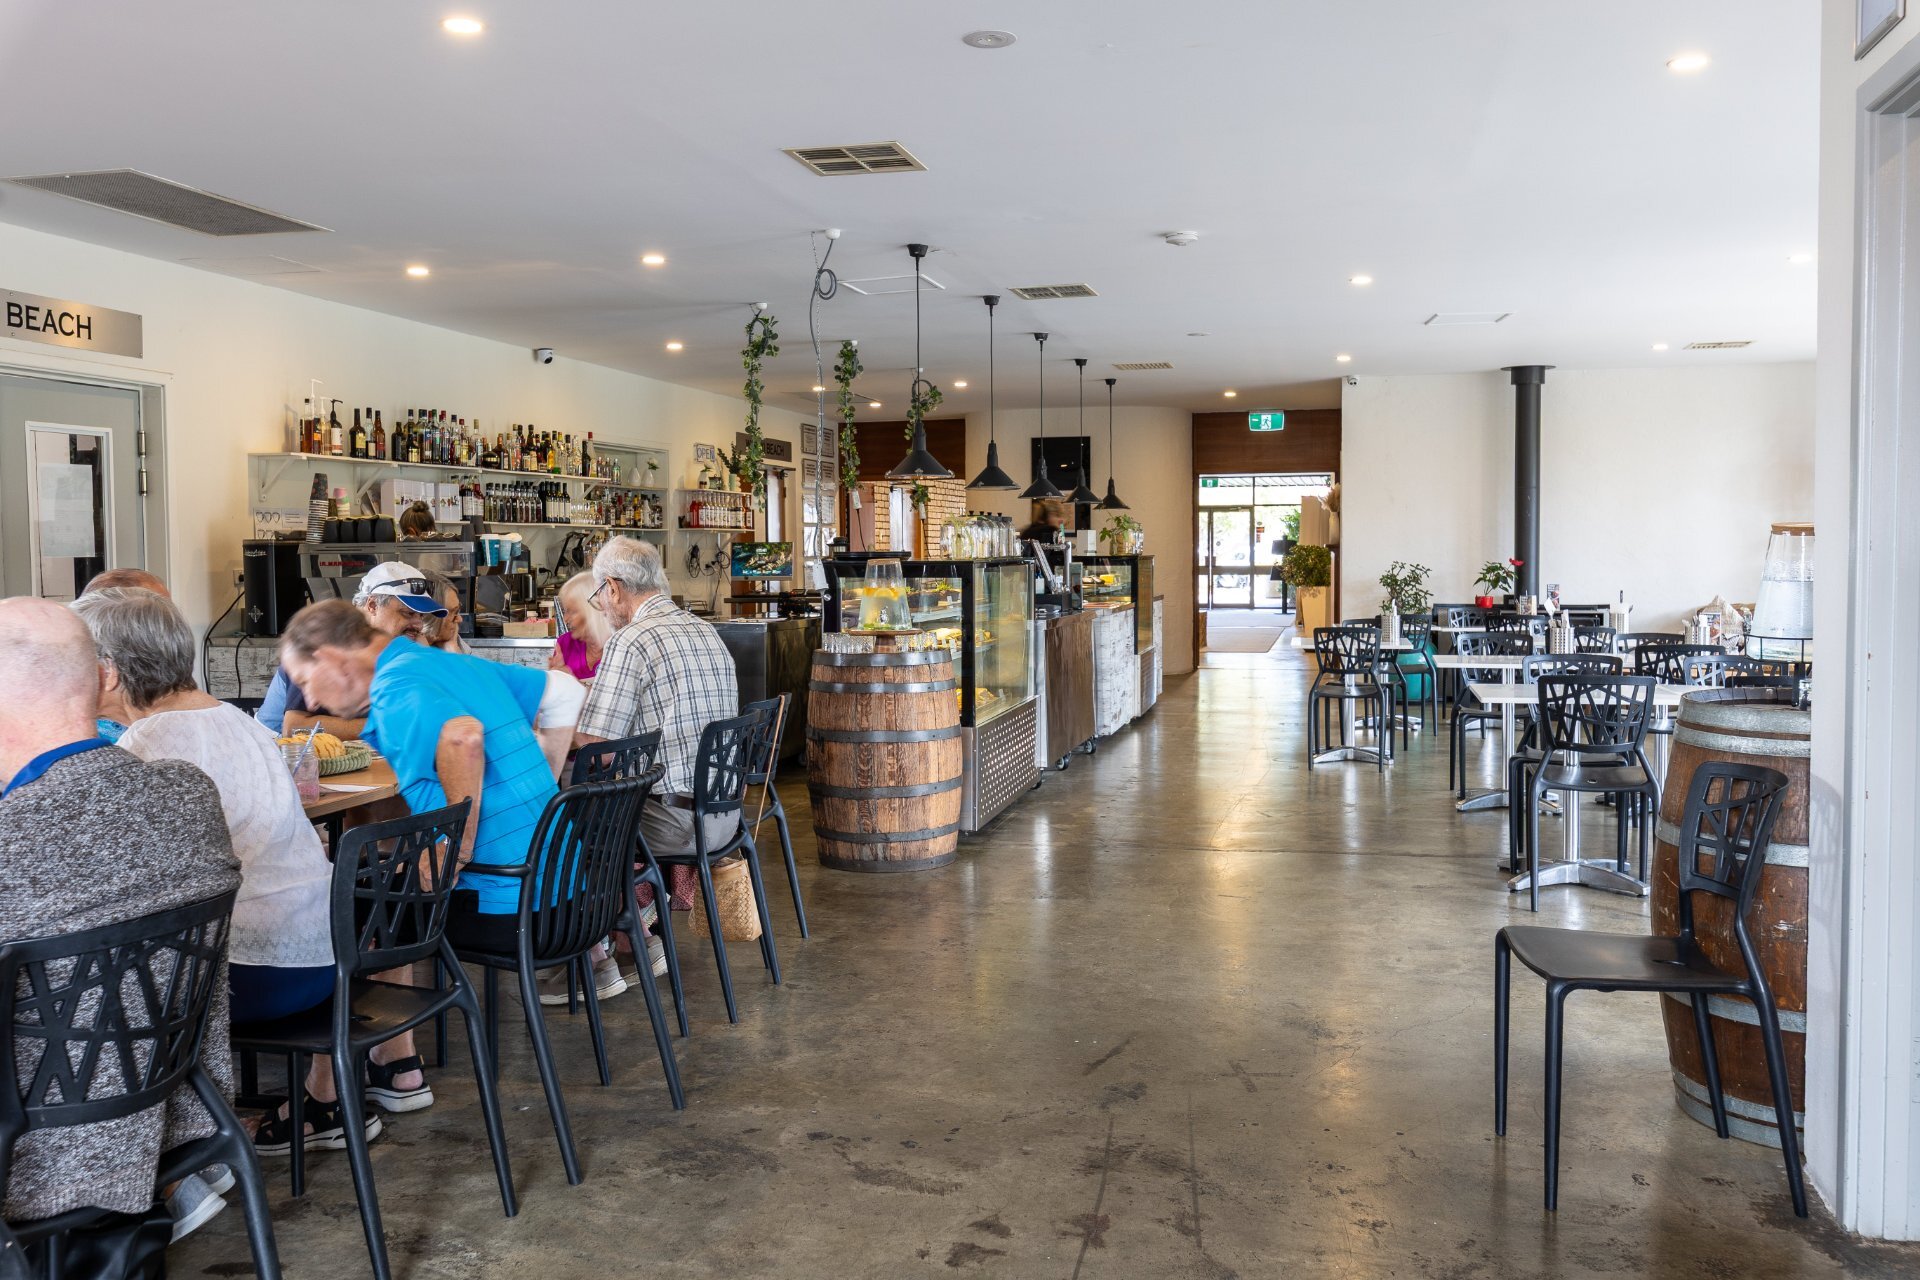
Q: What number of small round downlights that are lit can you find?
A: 13